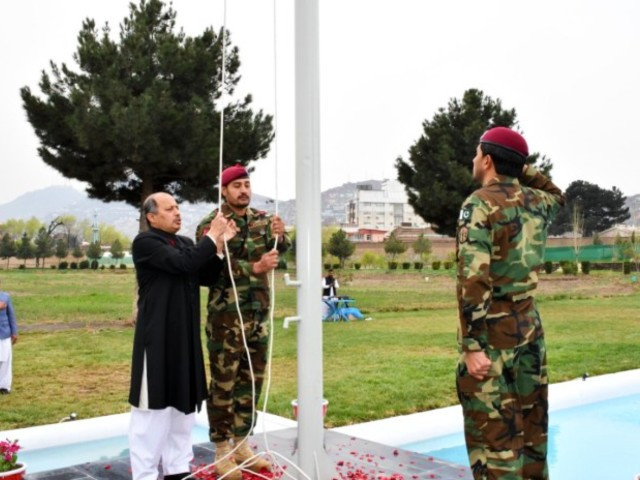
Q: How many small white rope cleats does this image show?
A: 2